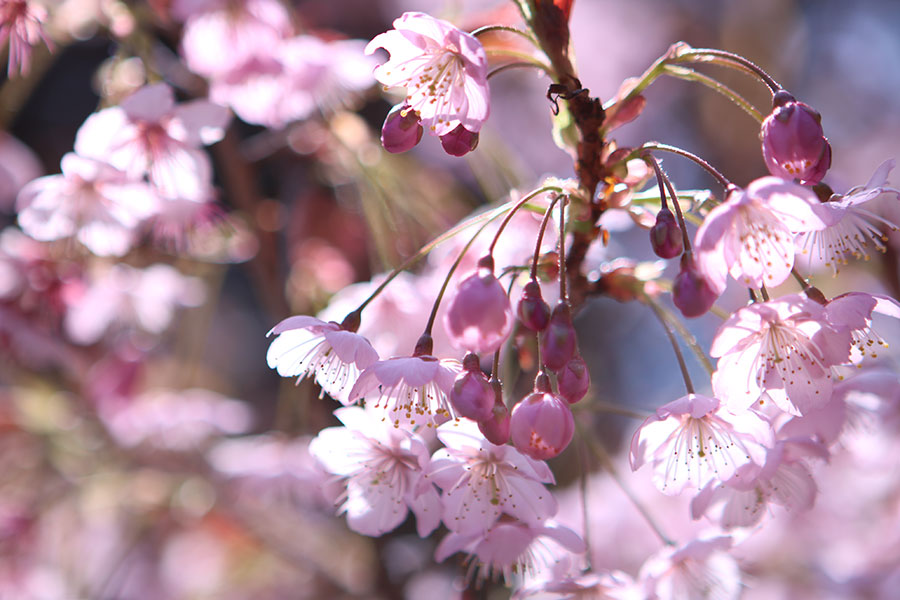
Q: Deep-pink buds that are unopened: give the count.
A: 12